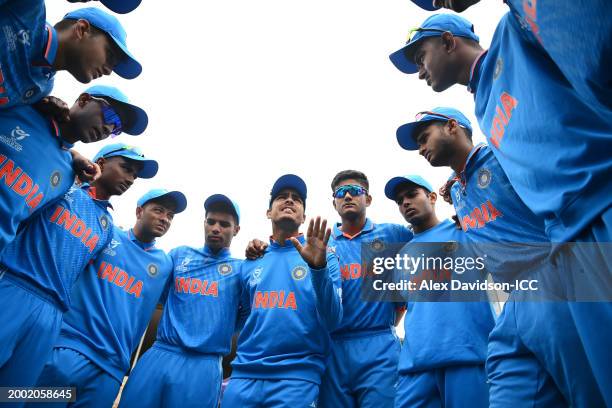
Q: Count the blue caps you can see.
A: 11